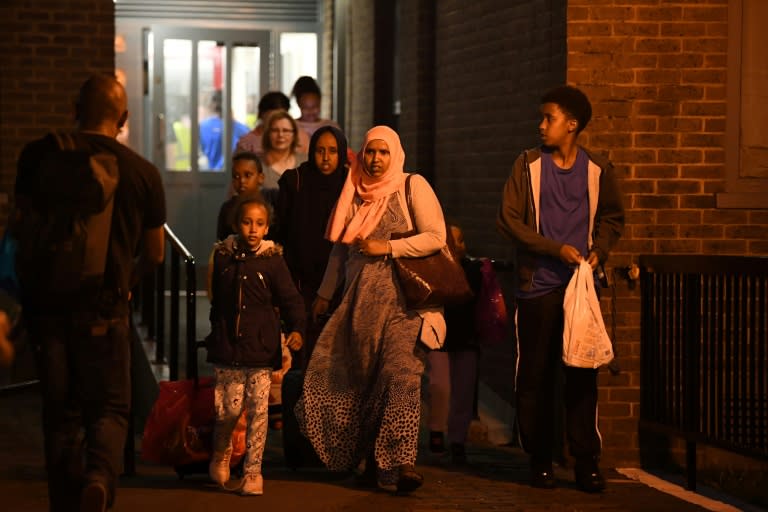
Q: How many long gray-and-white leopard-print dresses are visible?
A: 1